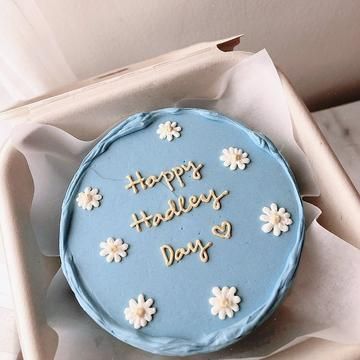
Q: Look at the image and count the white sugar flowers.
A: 7